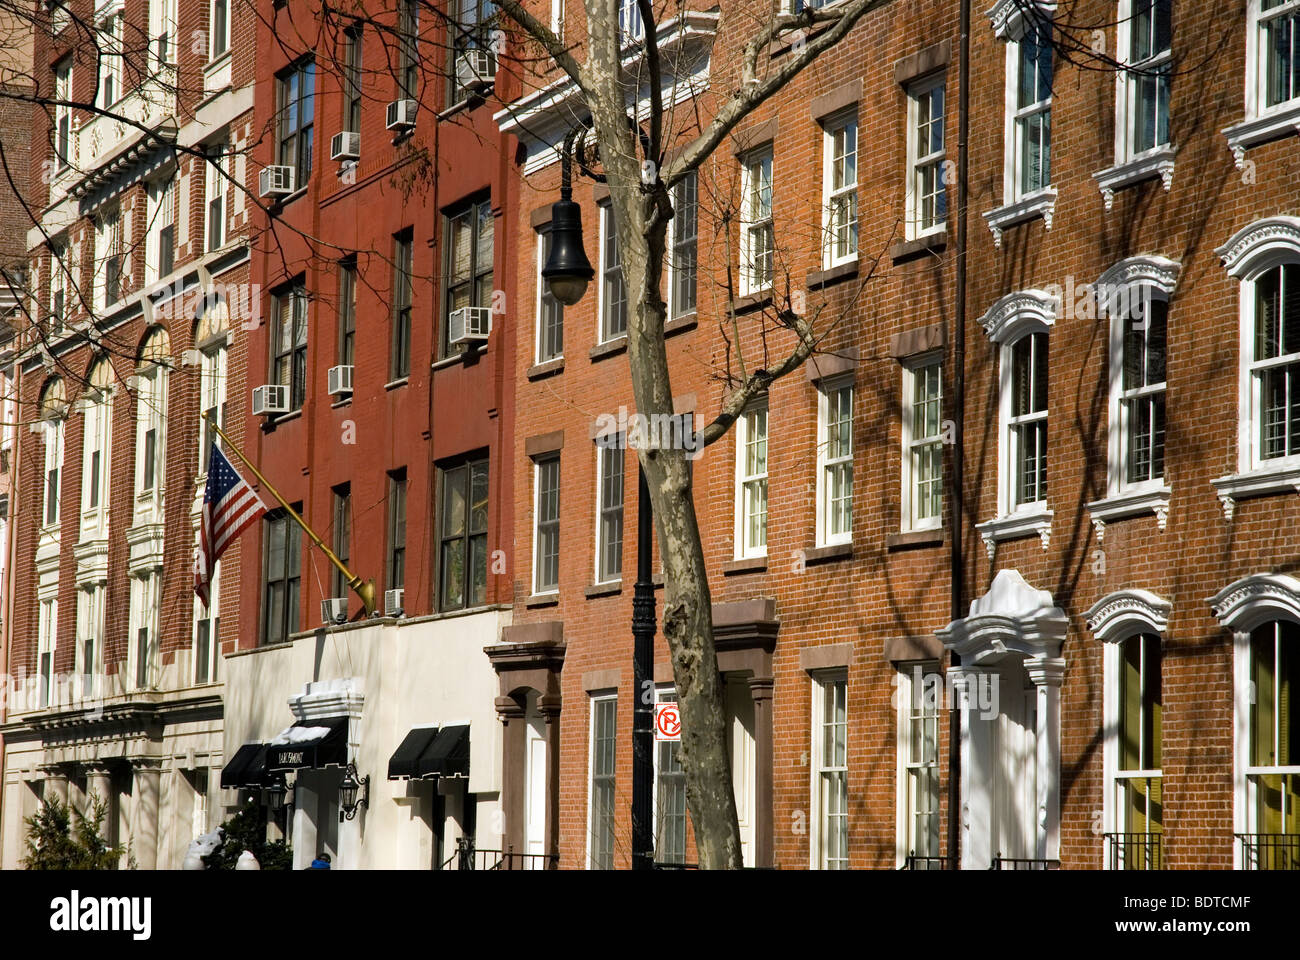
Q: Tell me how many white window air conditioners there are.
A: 9